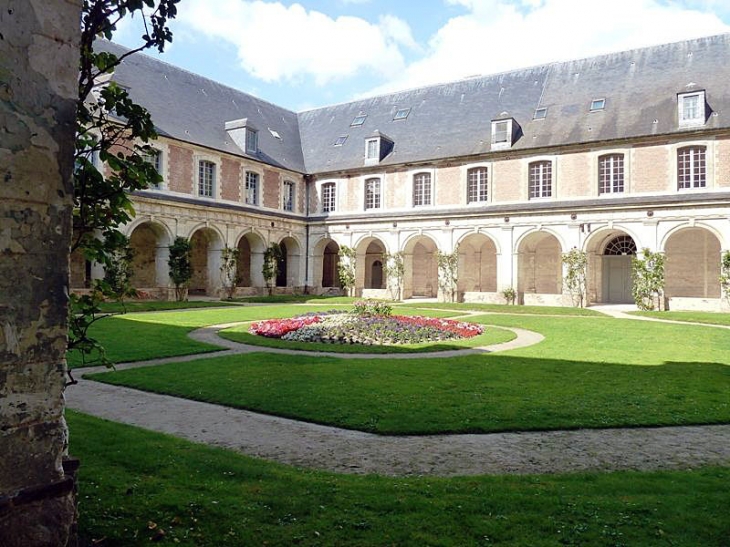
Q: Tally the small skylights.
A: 6